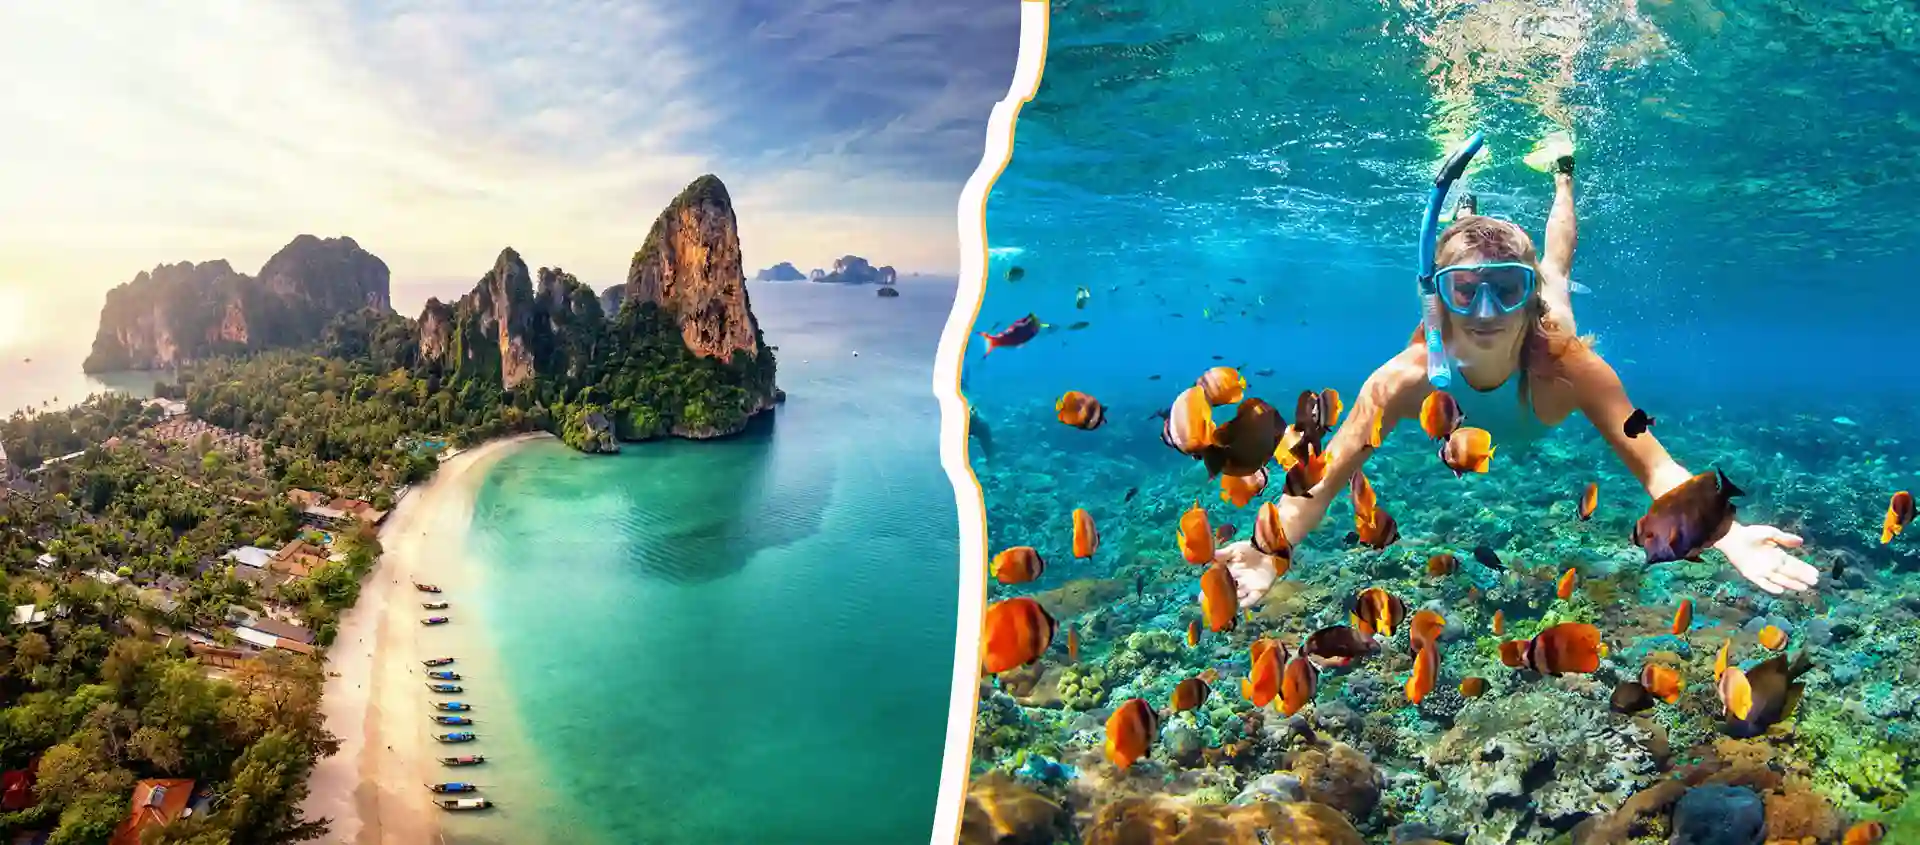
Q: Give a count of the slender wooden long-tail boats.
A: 12